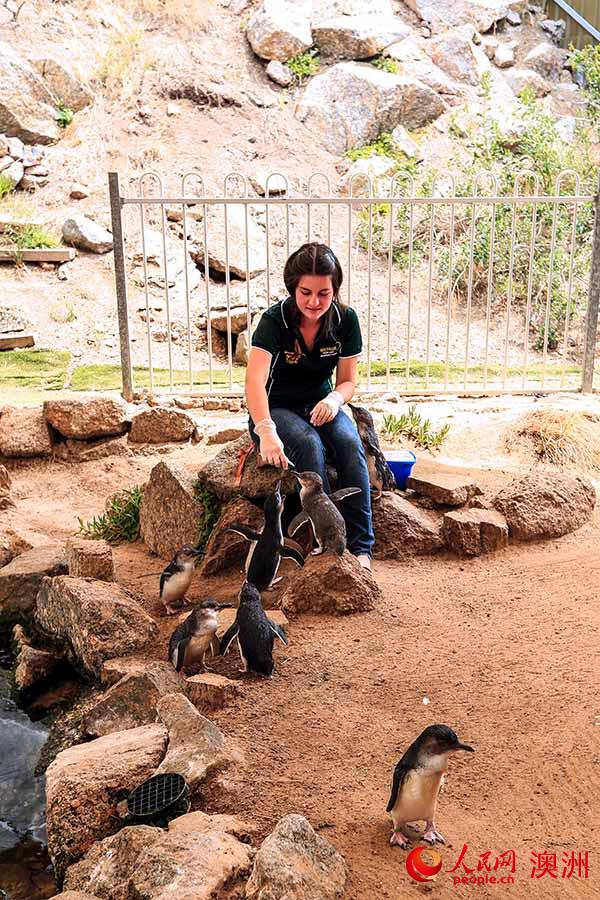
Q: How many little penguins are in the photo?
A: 7